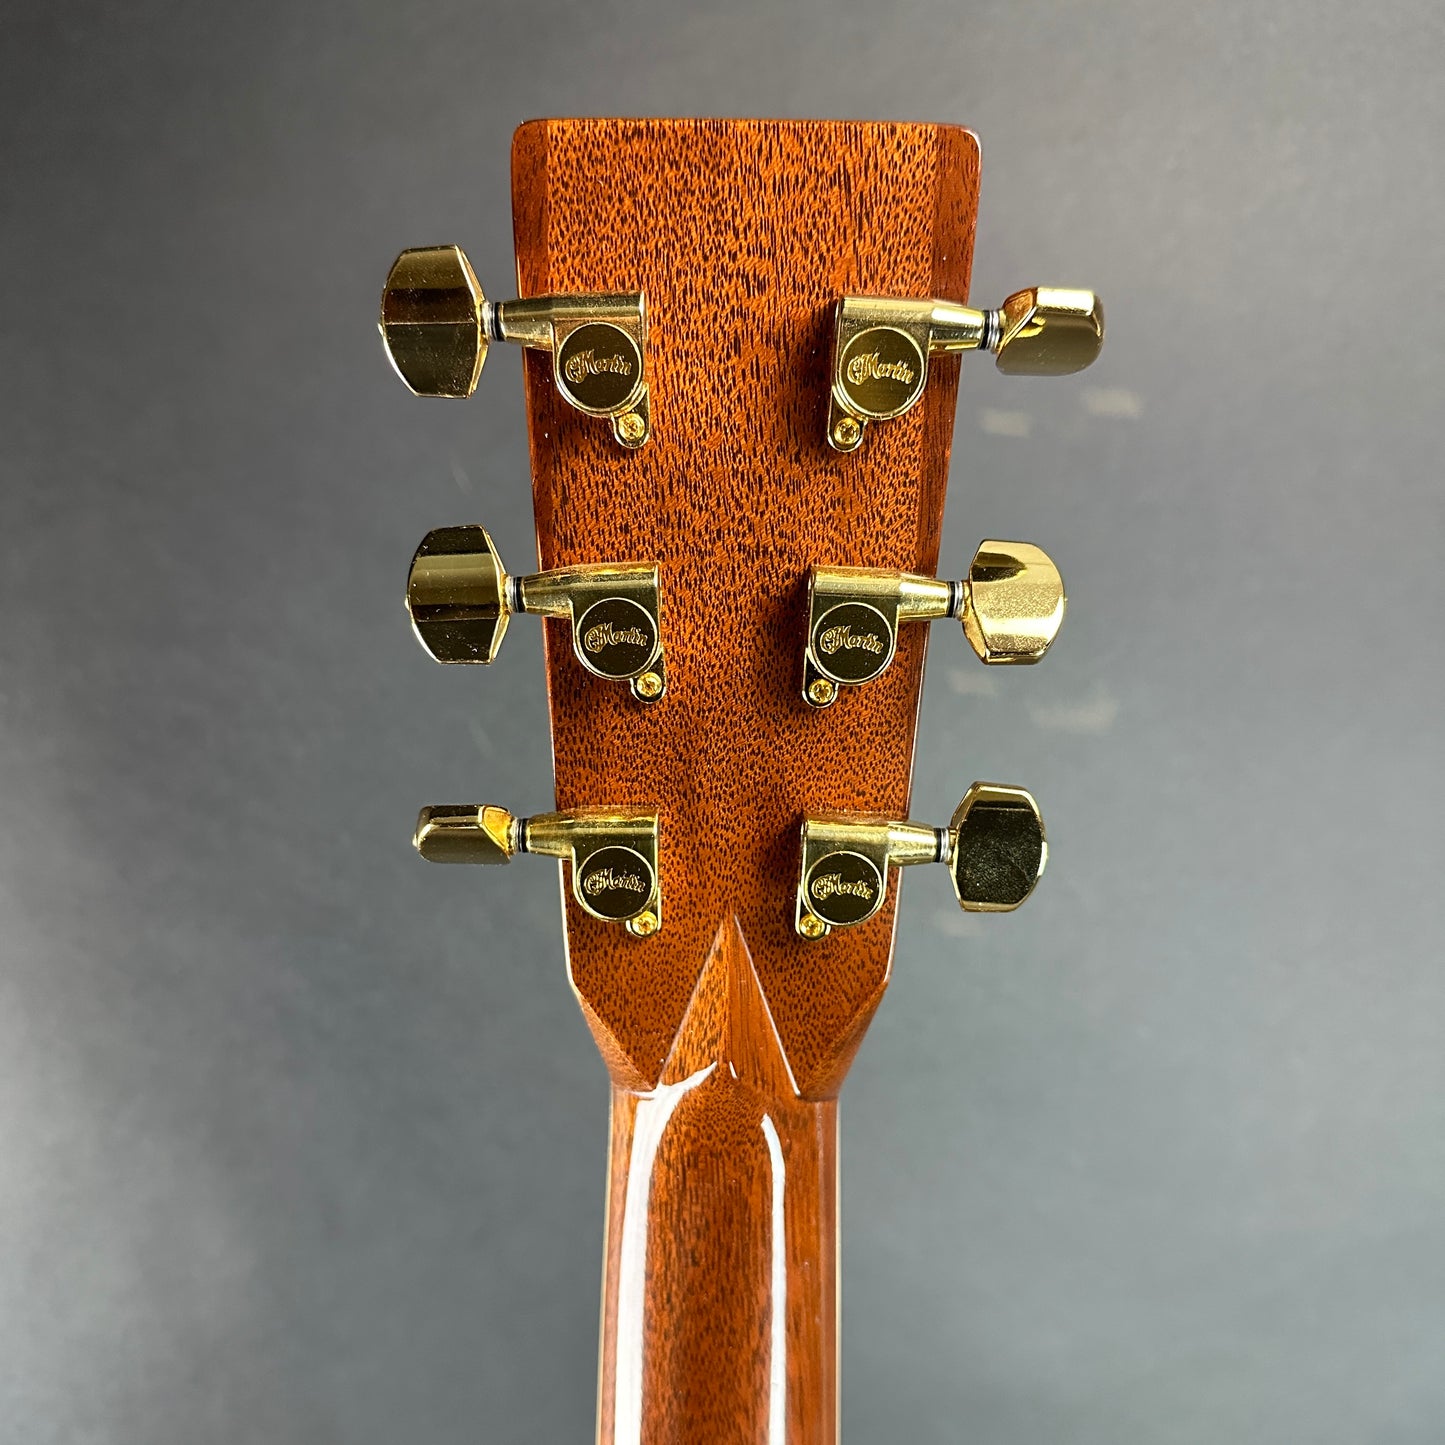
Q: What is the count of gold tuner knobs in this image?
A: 6